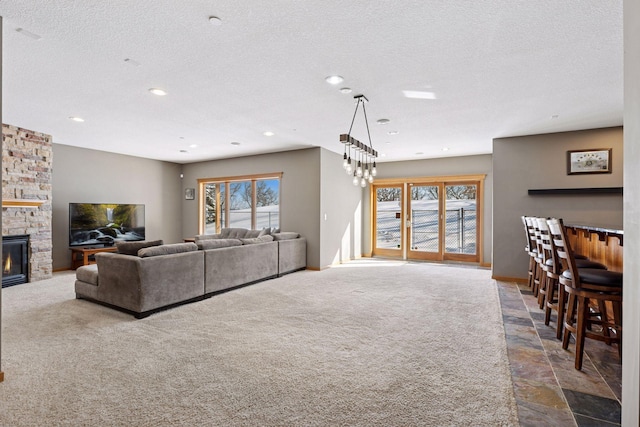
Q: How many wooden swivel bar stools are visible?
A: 5